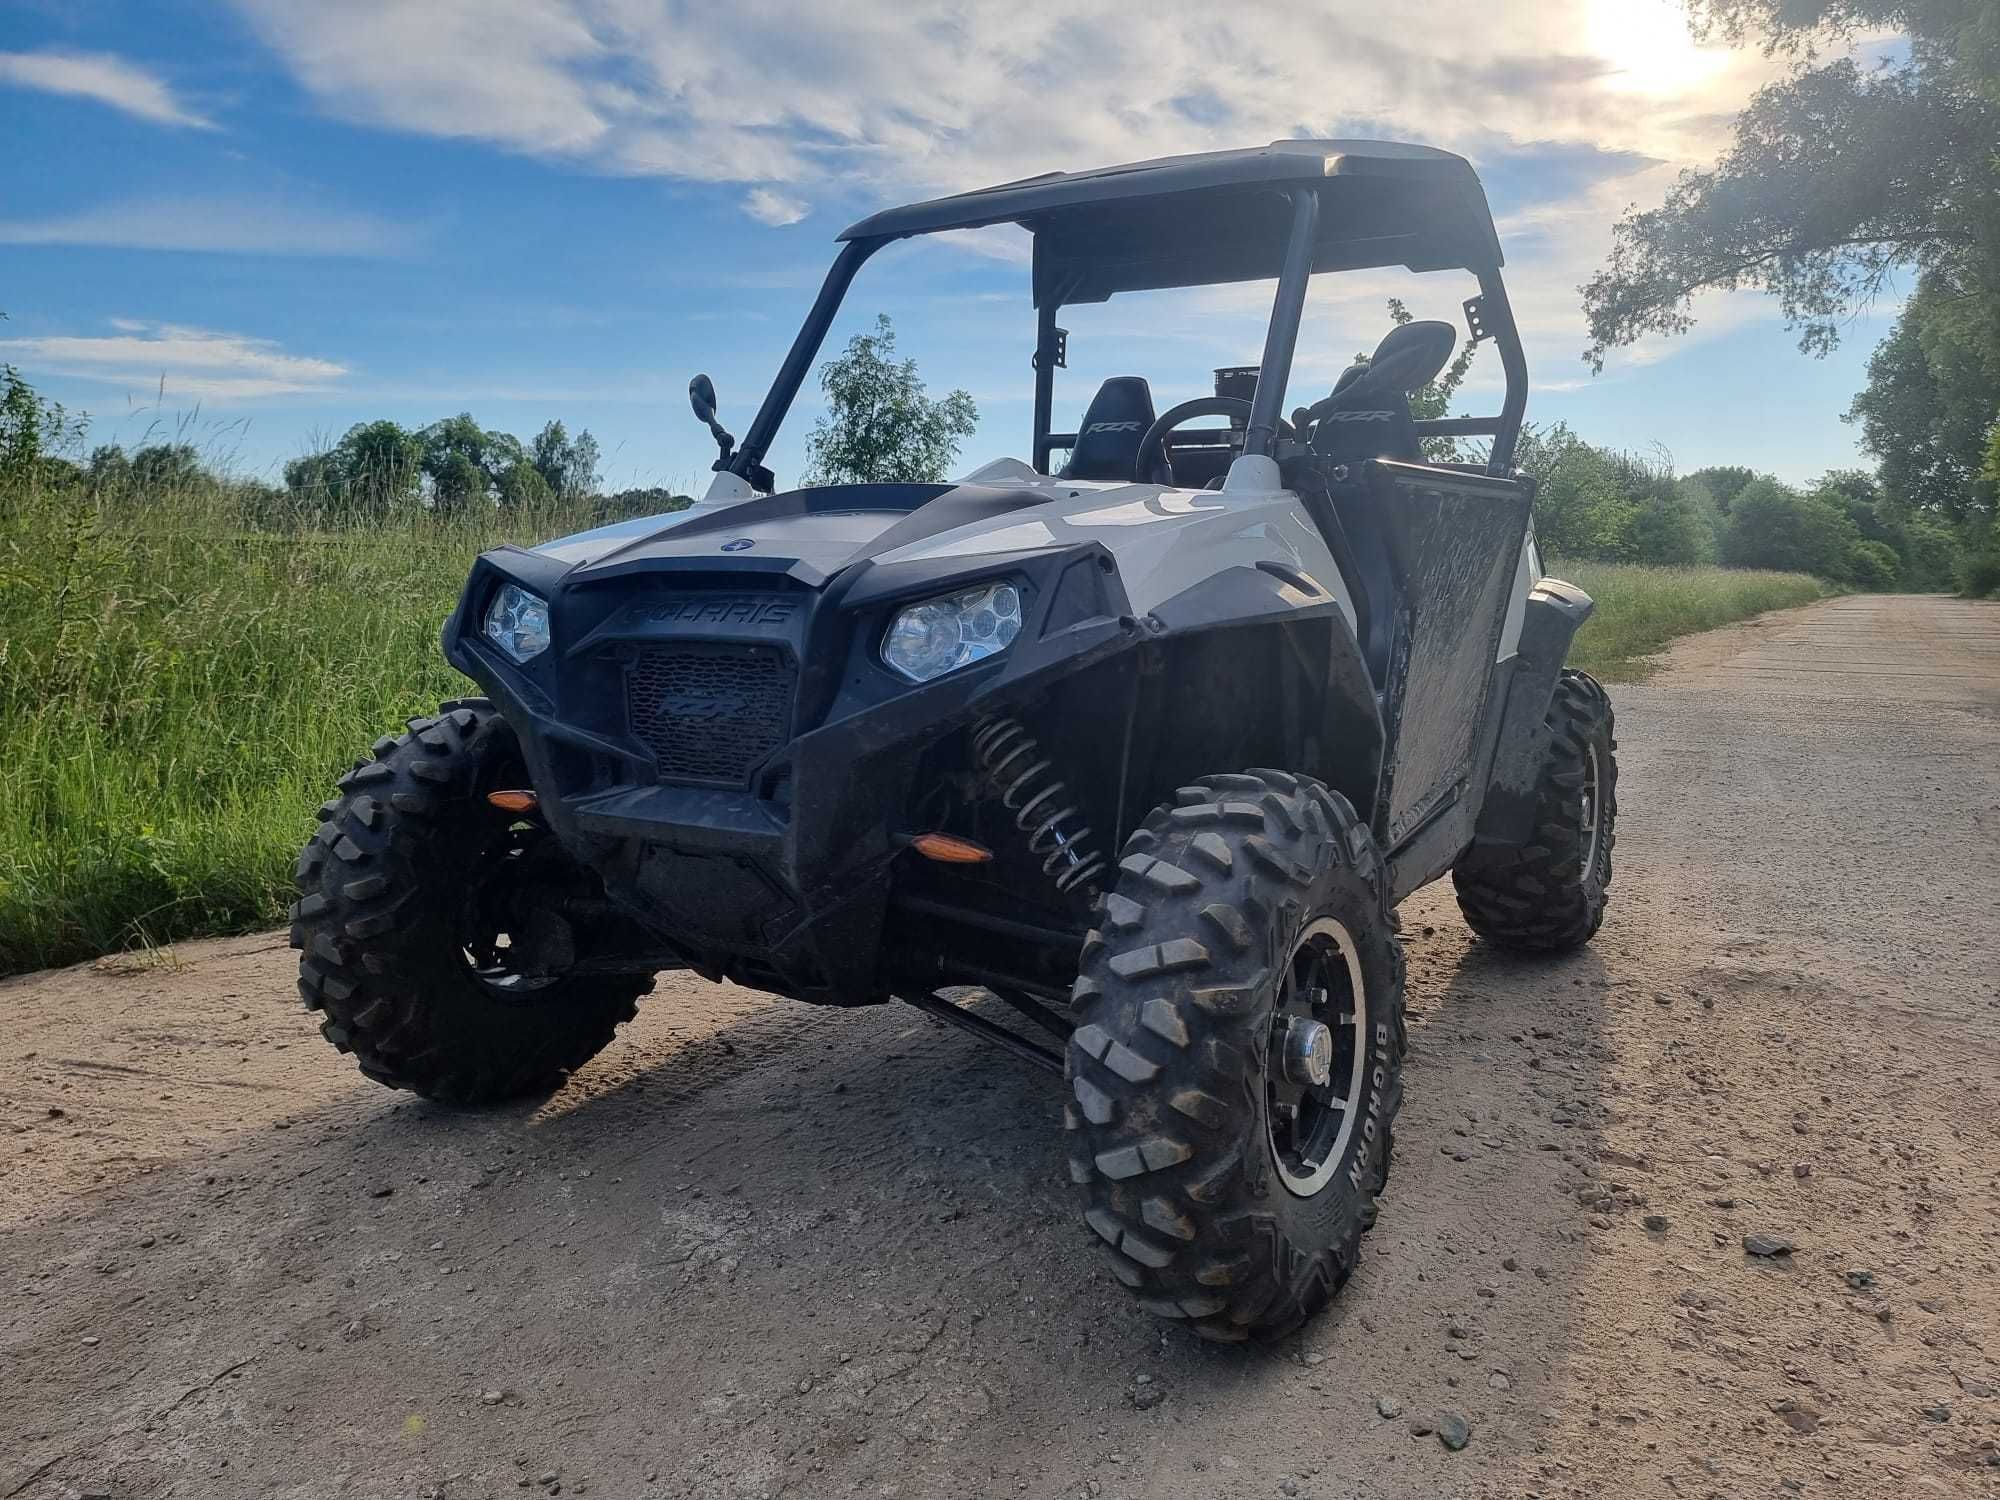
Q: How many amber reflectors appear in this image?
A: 2